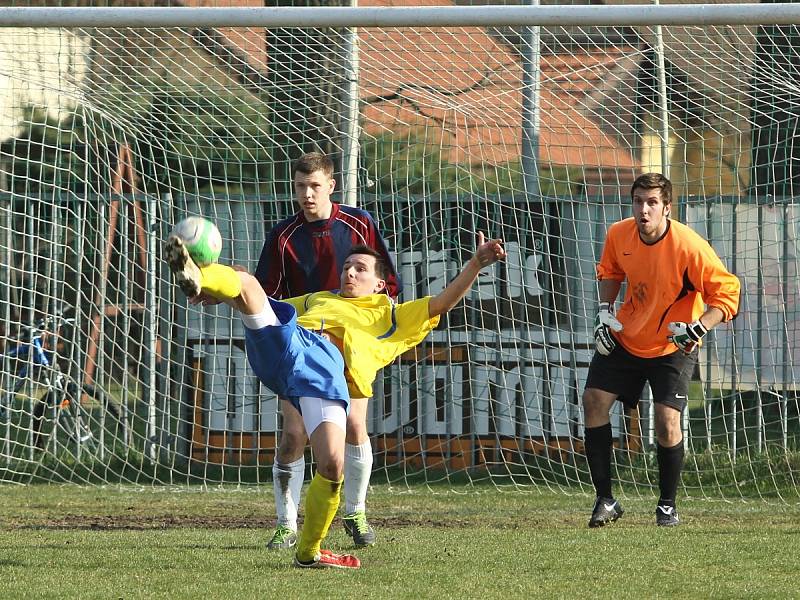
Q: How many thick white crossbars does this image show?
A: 1